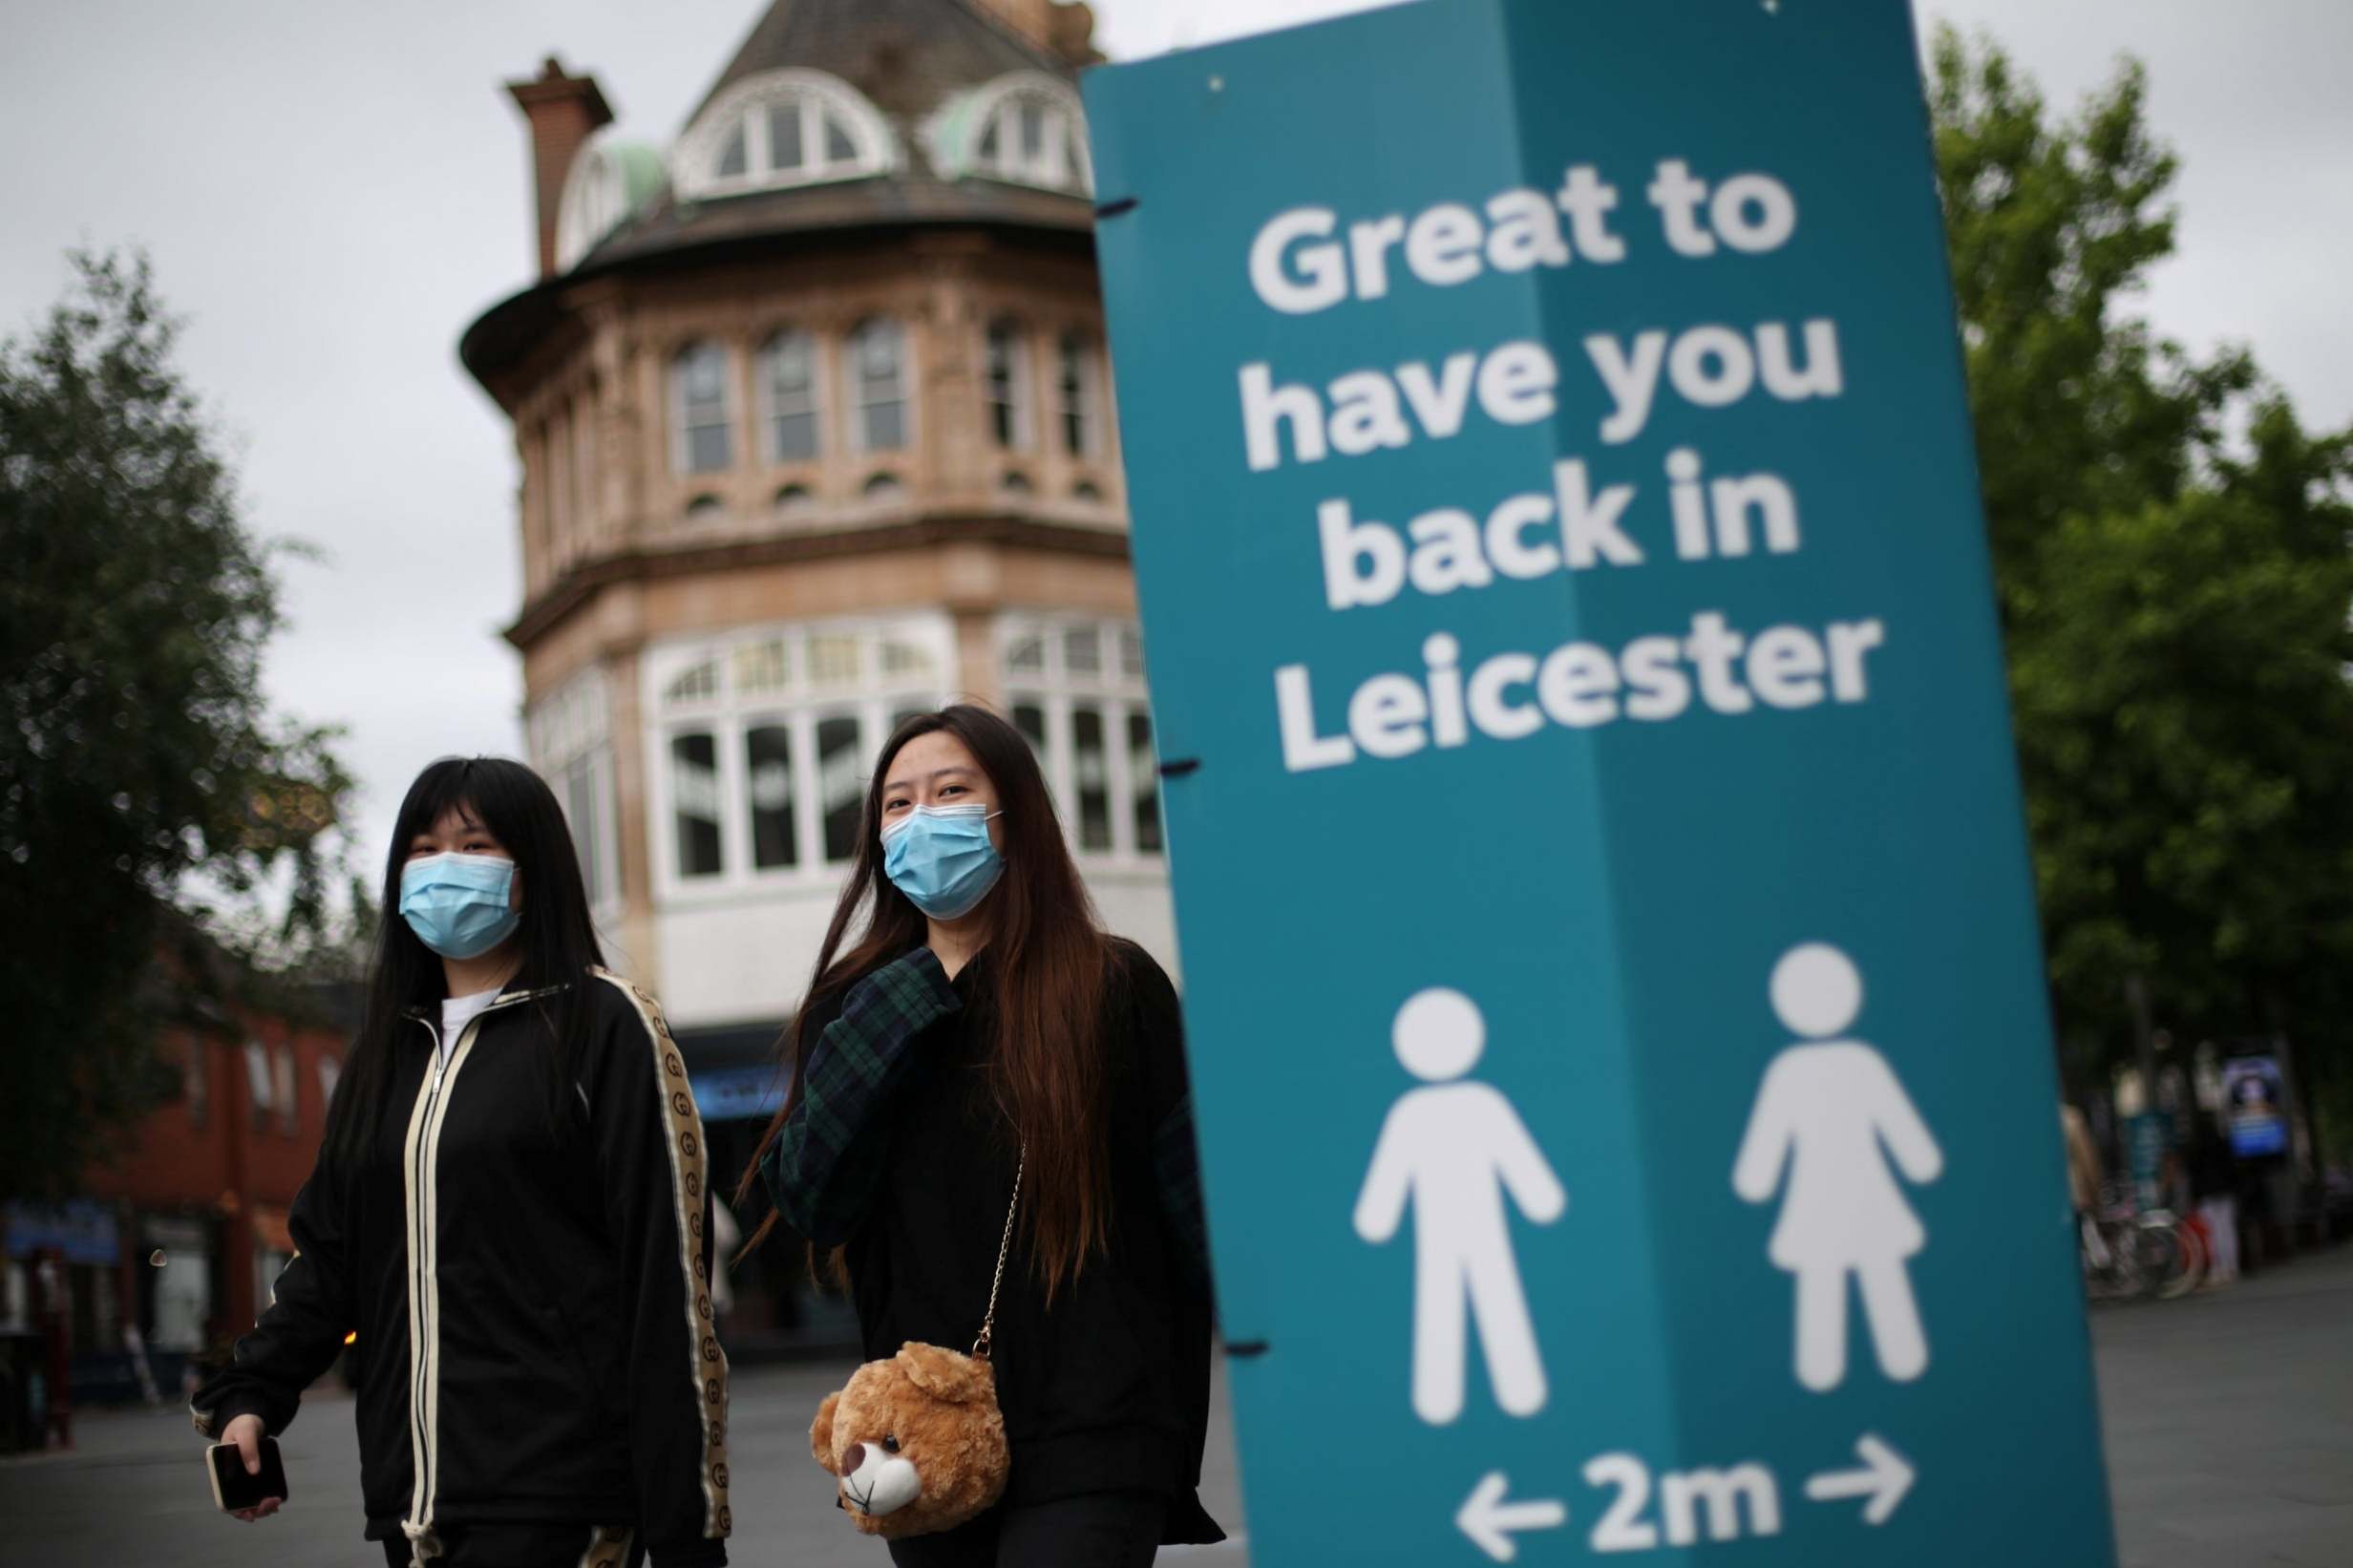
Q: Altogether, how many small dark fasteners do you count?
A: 3